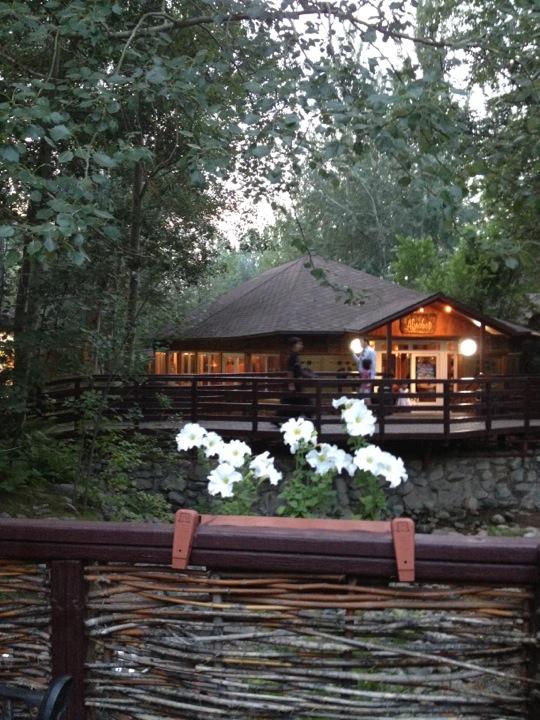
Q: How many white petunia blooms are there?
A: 12